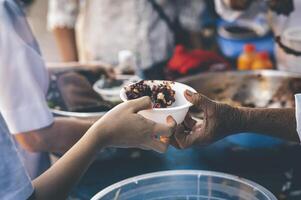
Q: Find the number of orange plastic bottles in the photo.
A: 2